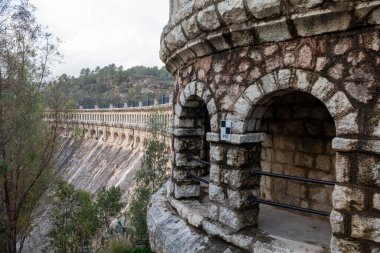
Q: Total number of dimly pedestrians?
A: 0